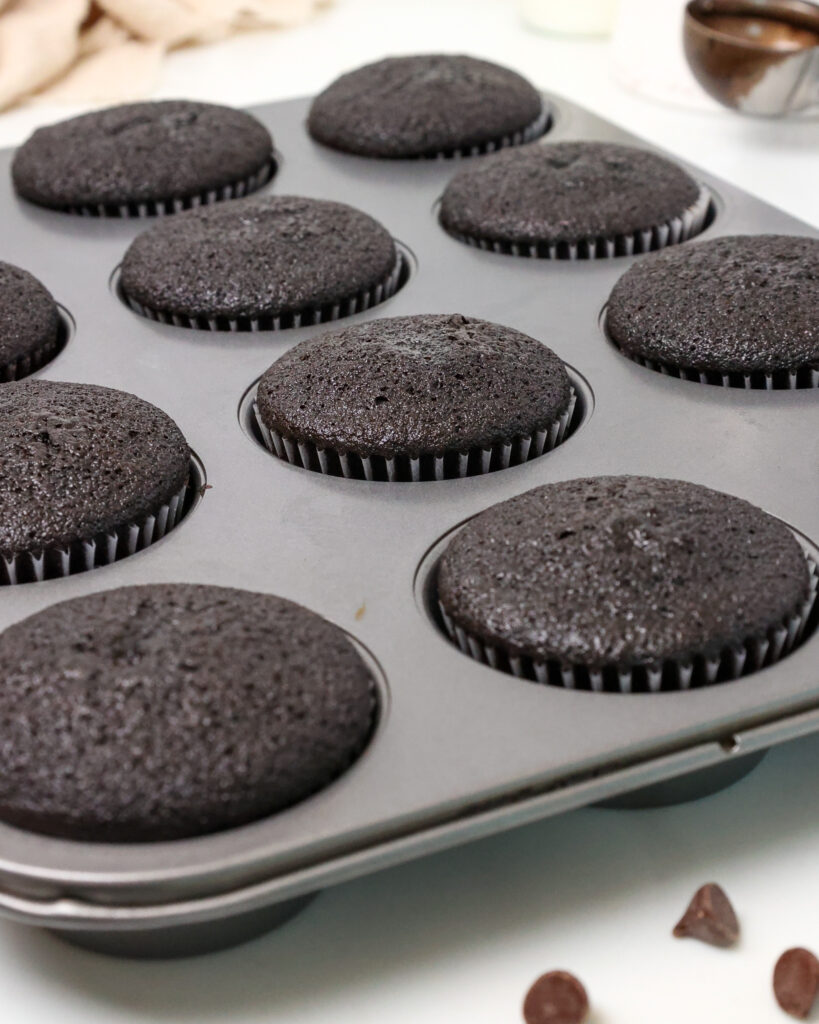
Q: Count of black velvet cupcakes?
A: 10